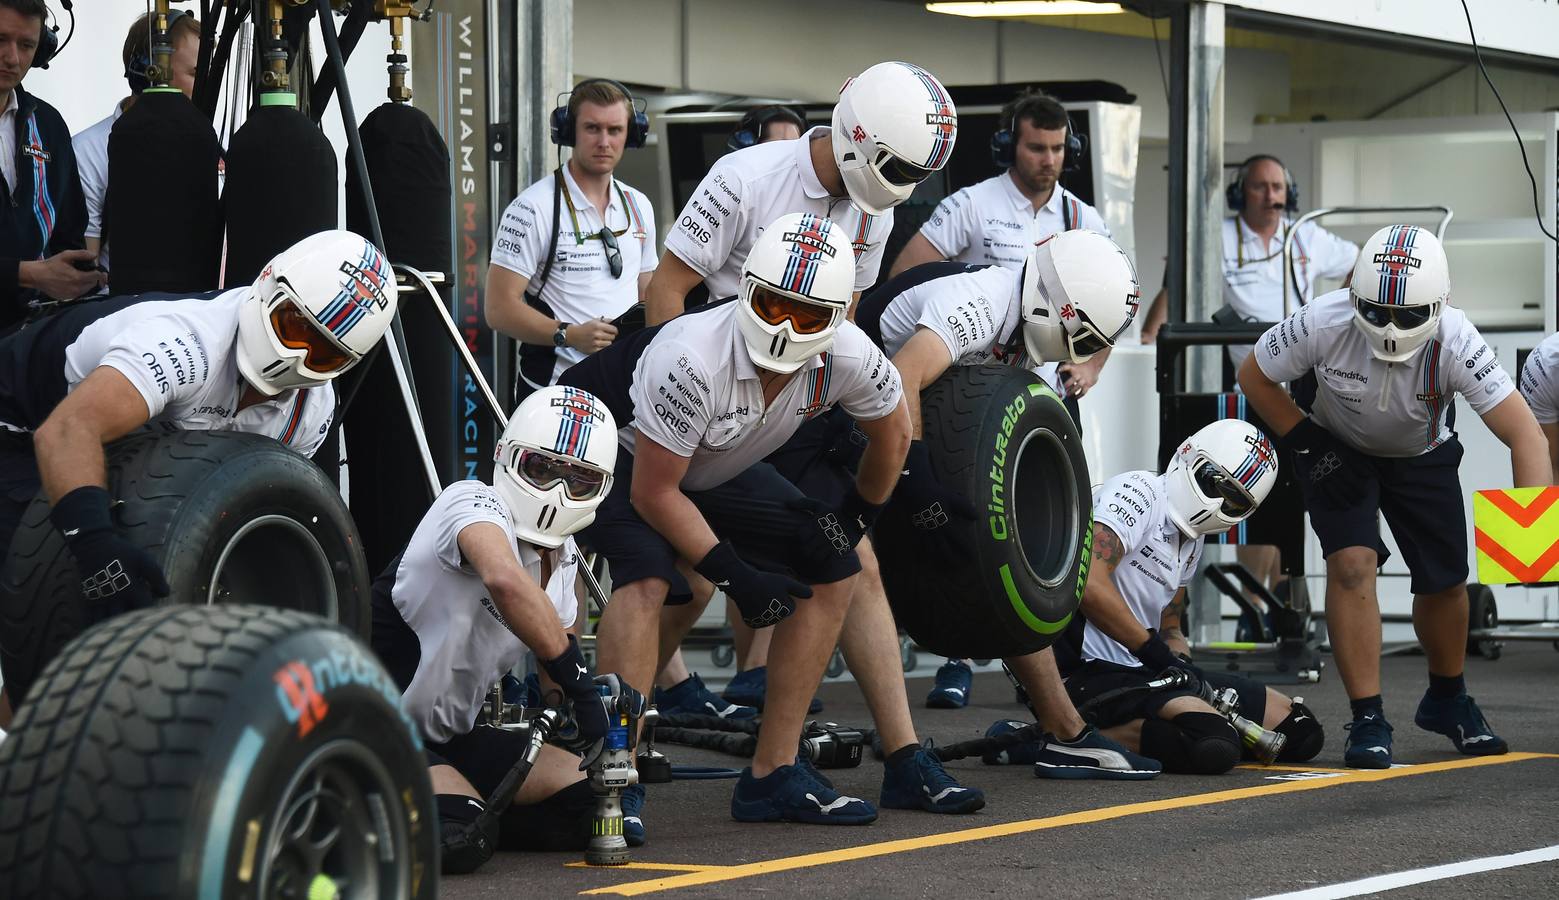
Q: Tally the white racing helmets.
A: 7